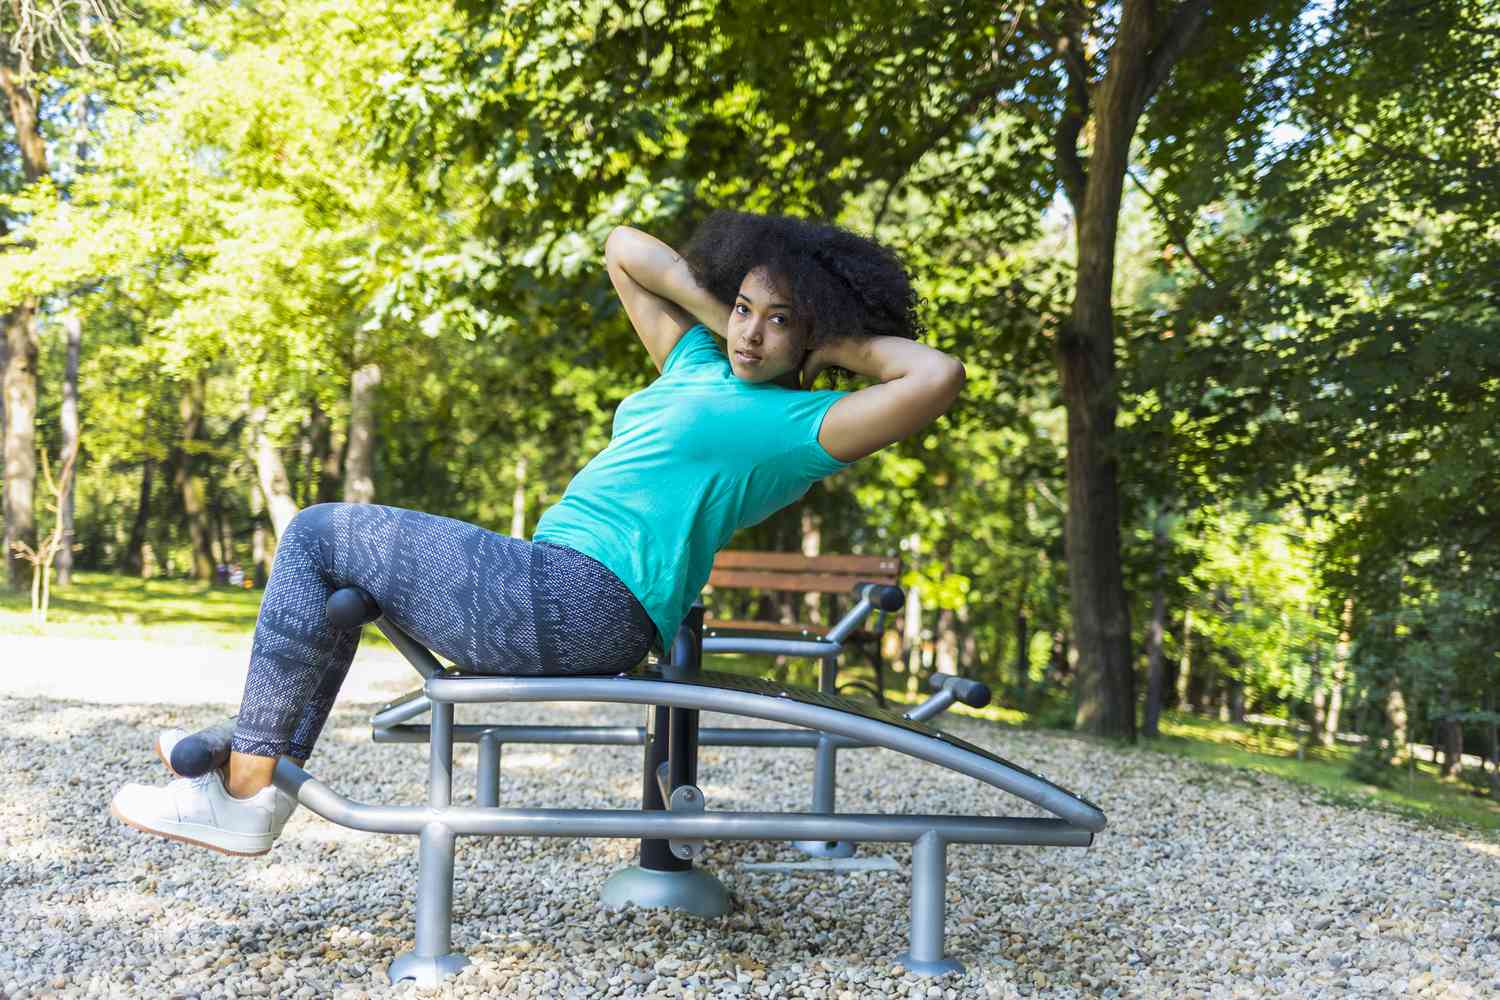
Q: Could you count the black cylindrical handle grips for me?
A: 4